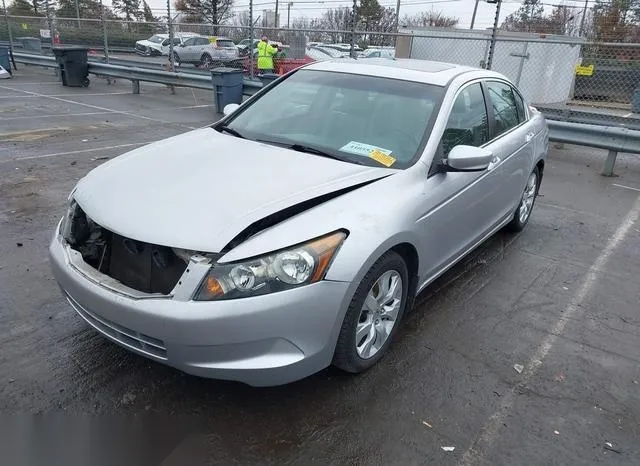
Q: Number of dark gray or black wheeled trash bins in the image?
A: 1